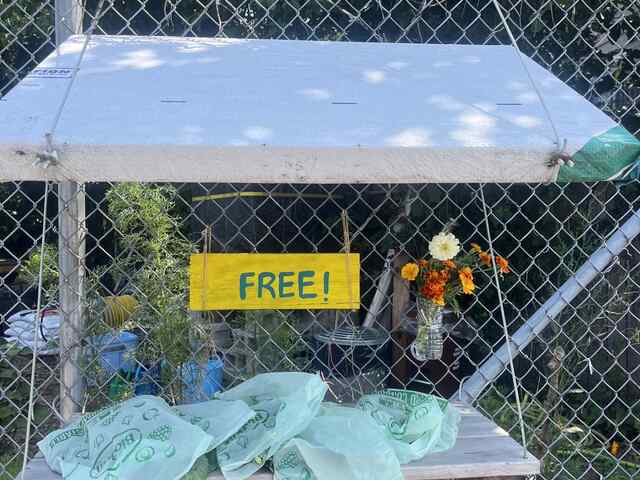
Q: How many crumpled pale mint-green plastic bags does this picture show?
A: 5